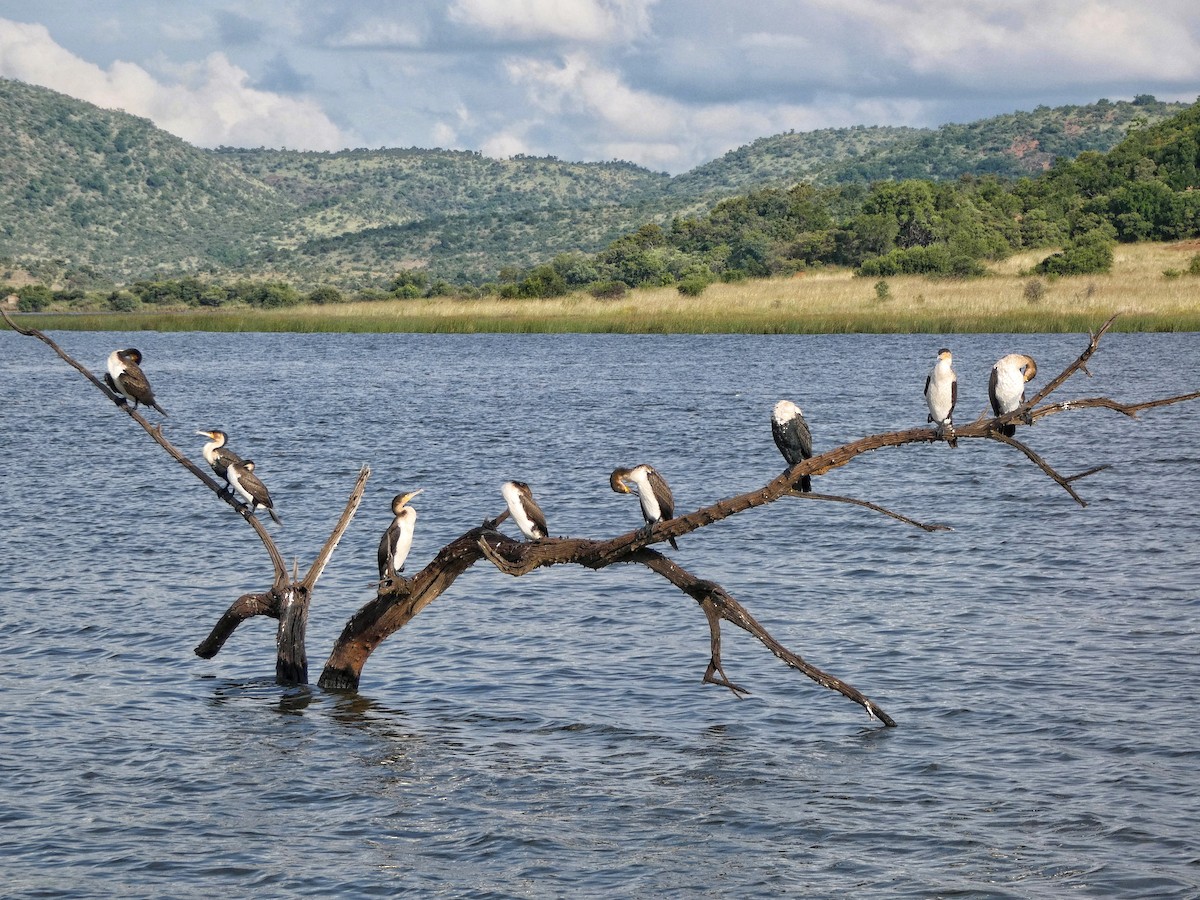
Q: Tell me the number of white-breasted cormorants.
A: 9